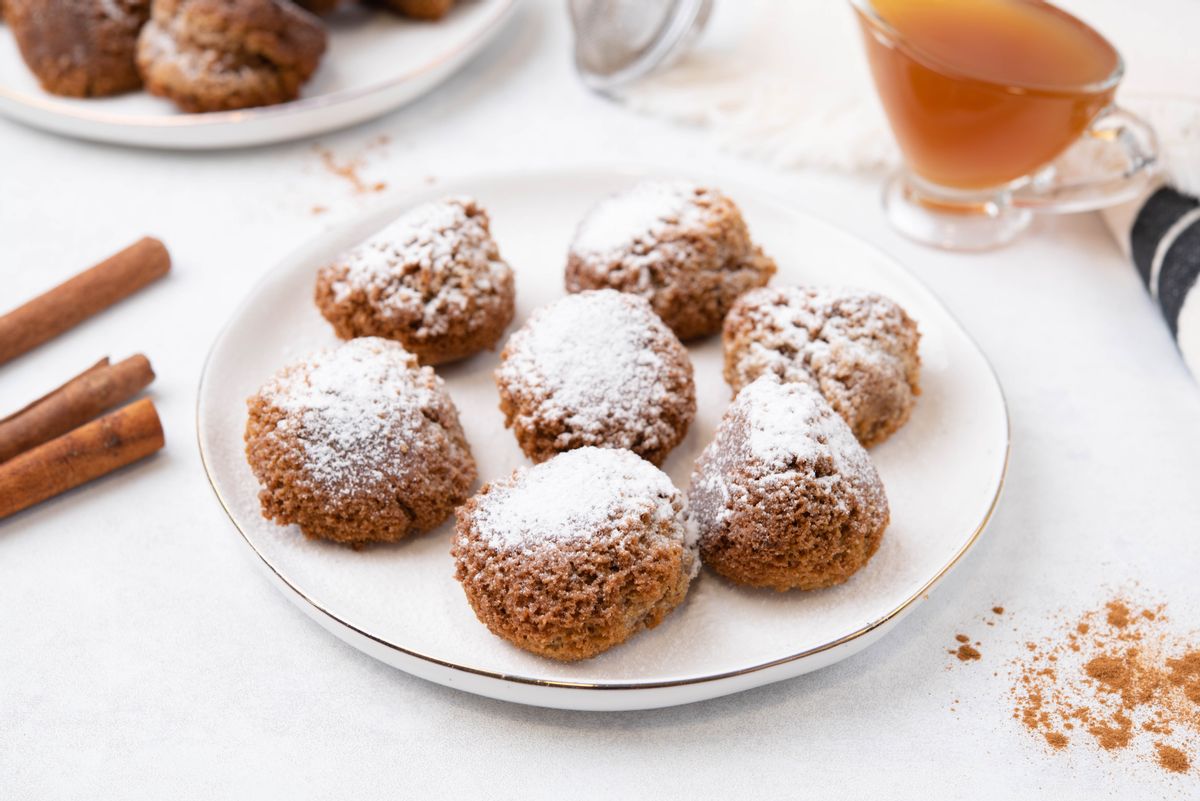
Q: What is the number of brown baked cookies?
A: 11